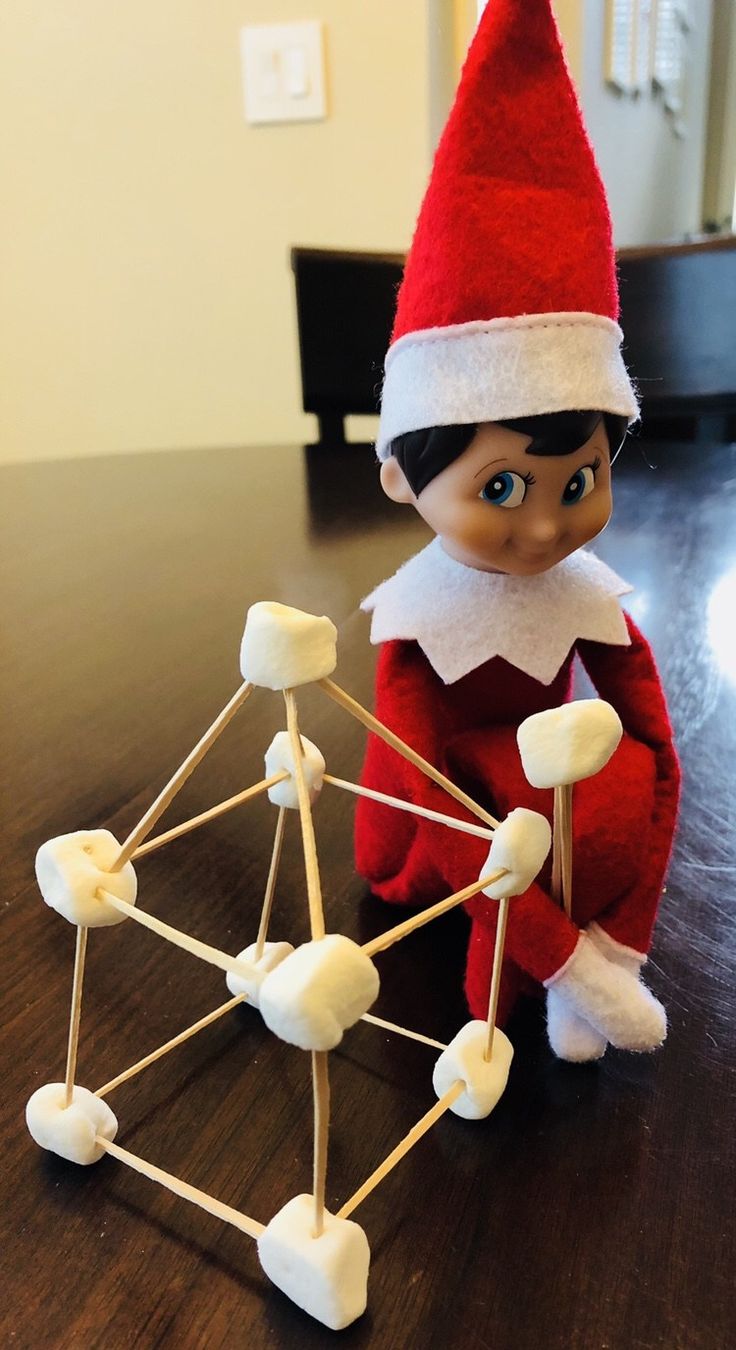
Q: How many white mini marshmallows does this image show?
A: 10